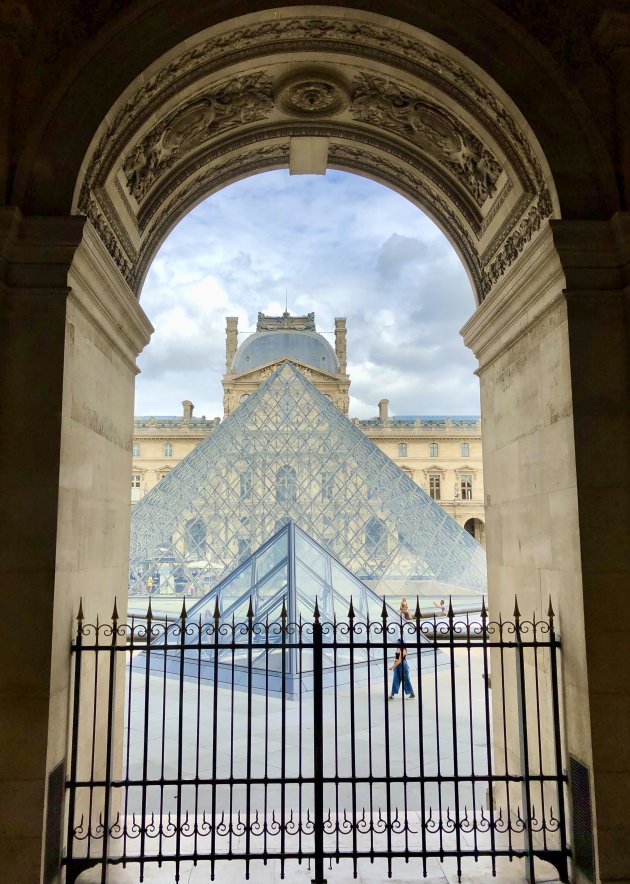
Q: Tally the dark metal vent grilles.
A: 2